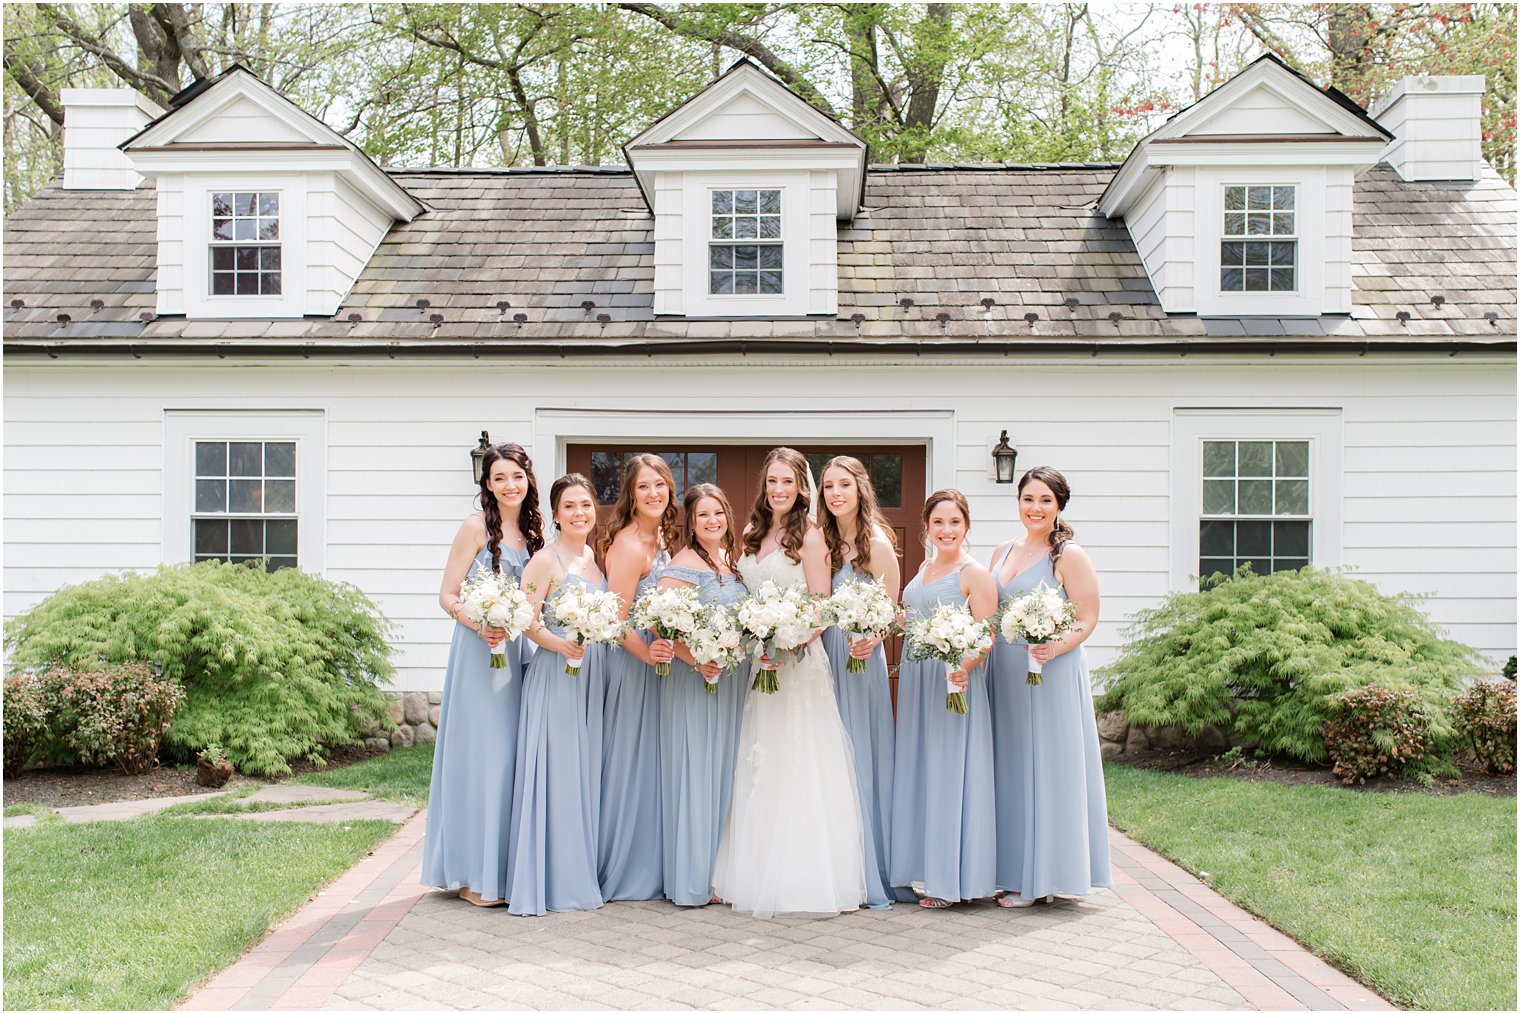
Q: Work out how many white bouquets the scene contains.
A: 8